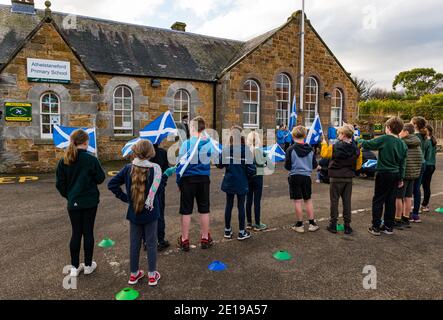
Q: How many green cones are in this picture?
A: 5